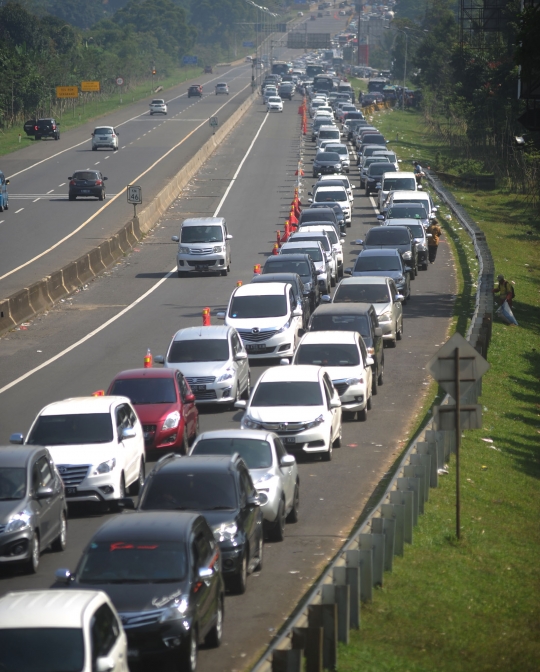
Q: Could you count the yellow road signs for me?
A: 2